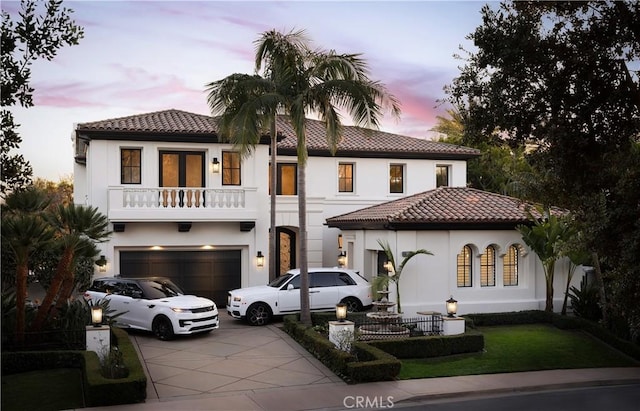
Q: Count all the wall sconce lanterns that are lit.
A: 5